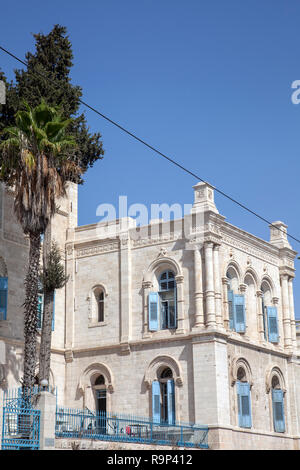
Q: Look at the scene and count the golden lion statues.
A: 0